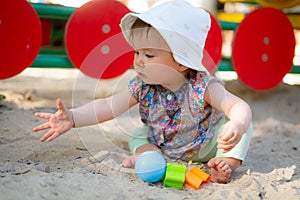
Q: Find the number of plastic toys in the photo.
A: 3